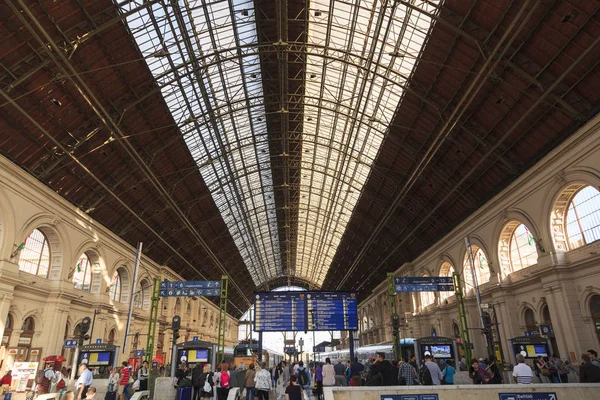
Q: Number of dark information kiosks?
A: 4